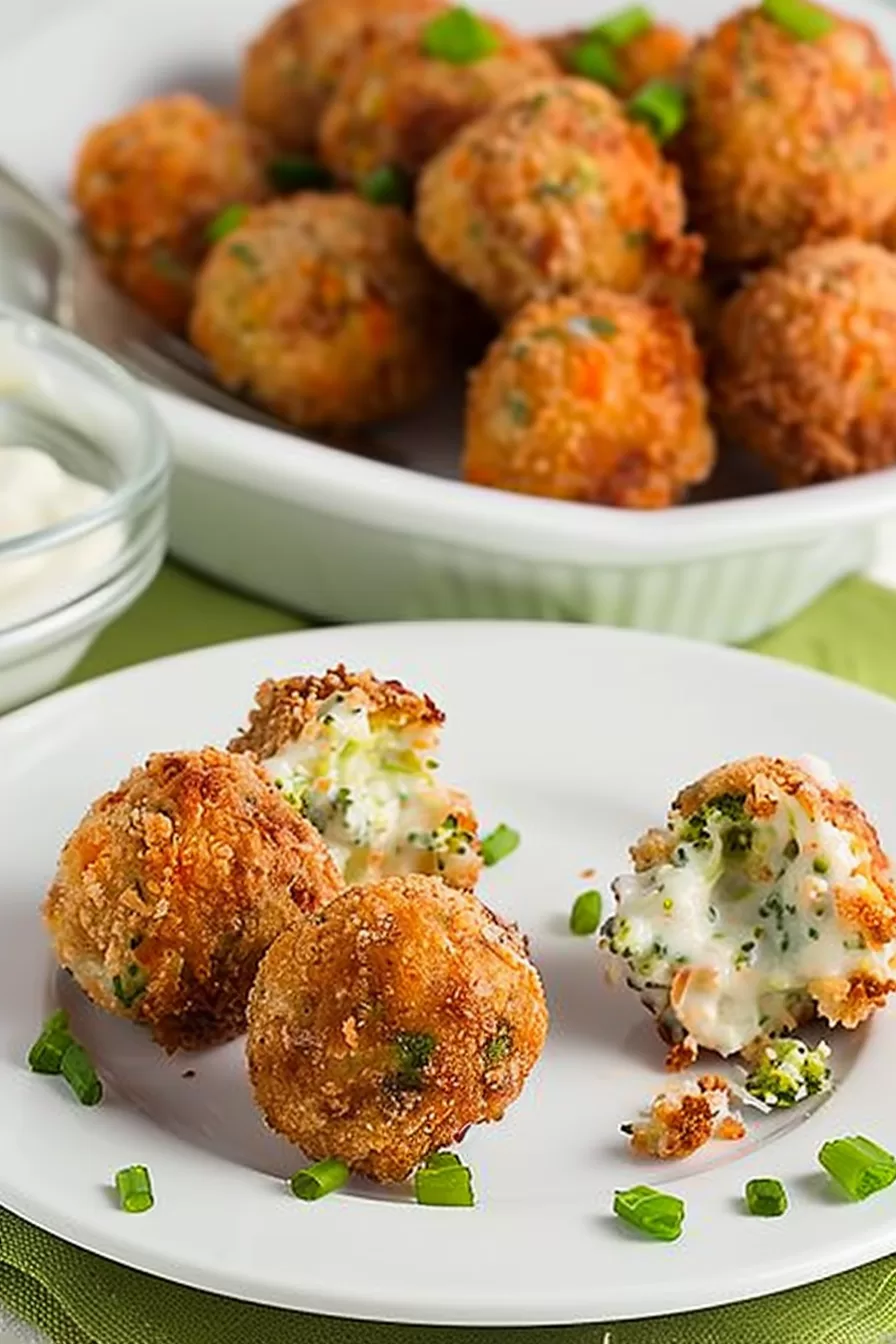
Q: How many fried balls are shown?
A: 13